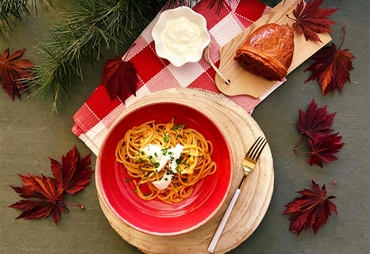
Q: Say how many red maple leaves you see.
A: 9